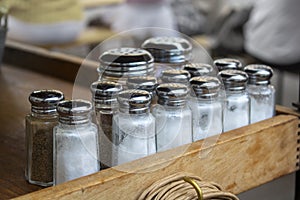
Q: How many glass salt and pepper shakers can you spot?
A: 14